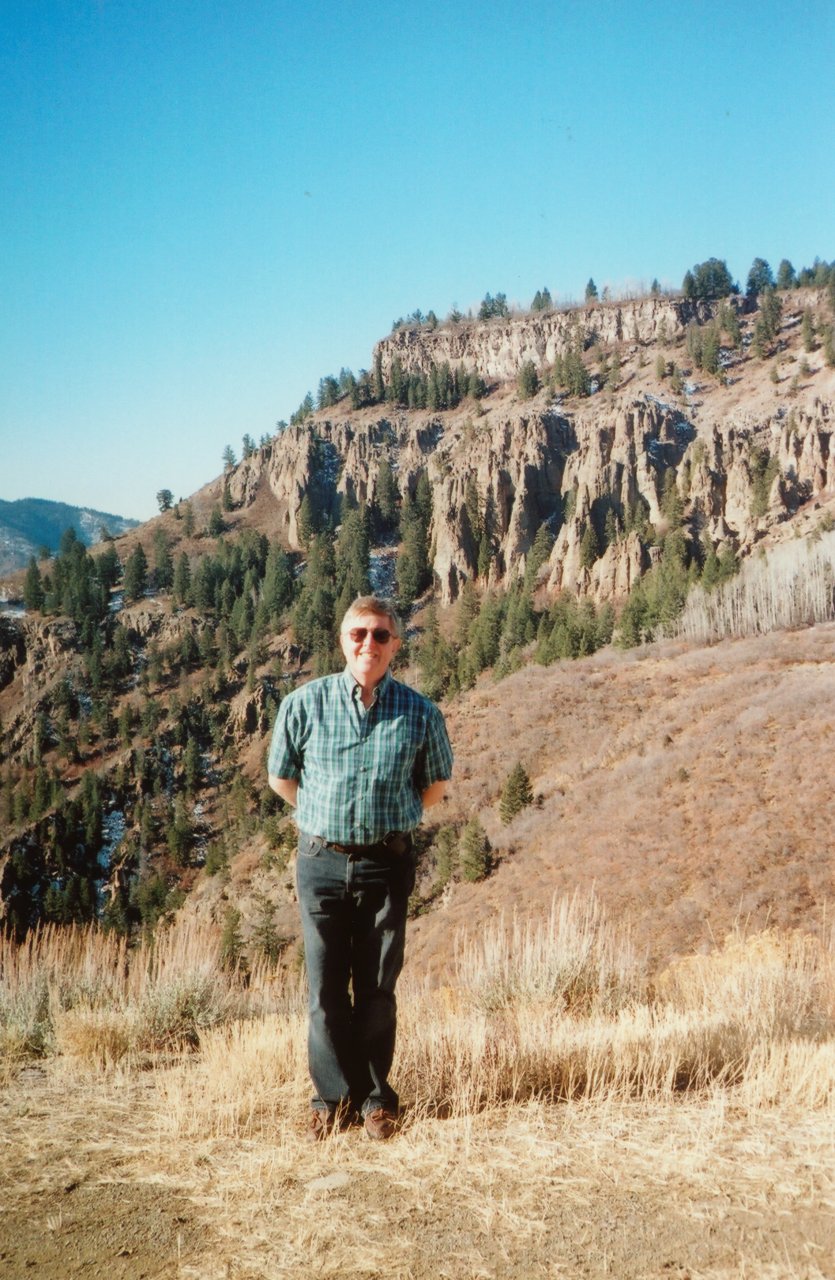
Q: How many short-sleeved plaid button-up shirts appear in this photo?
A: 1